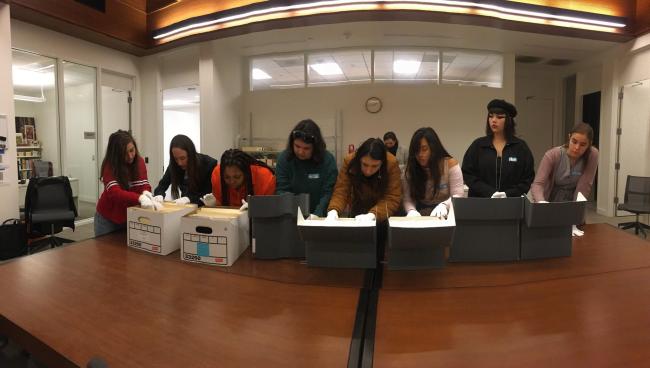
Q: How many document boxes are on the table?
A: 7